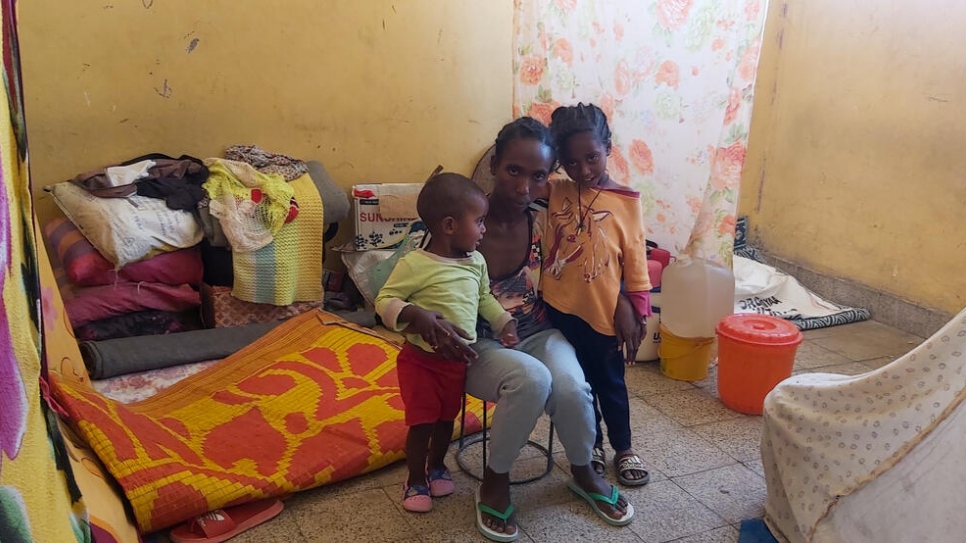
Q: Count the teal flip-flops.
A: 2